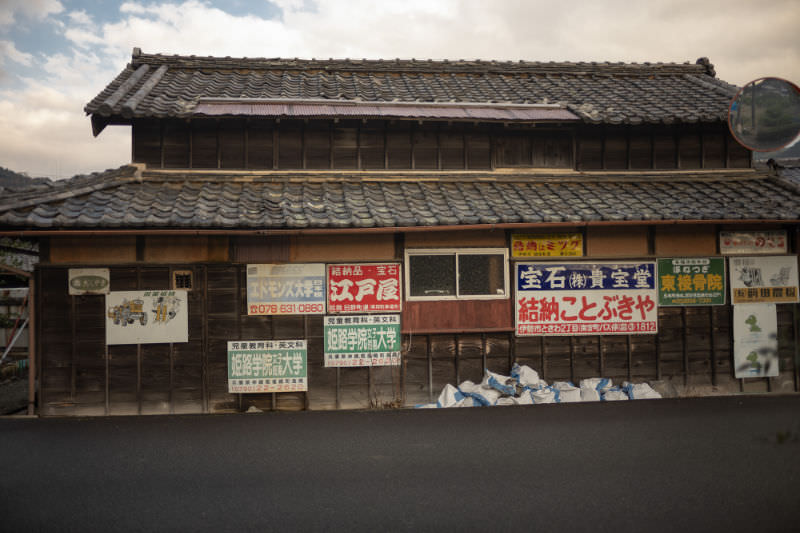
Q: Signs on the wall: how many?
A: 12